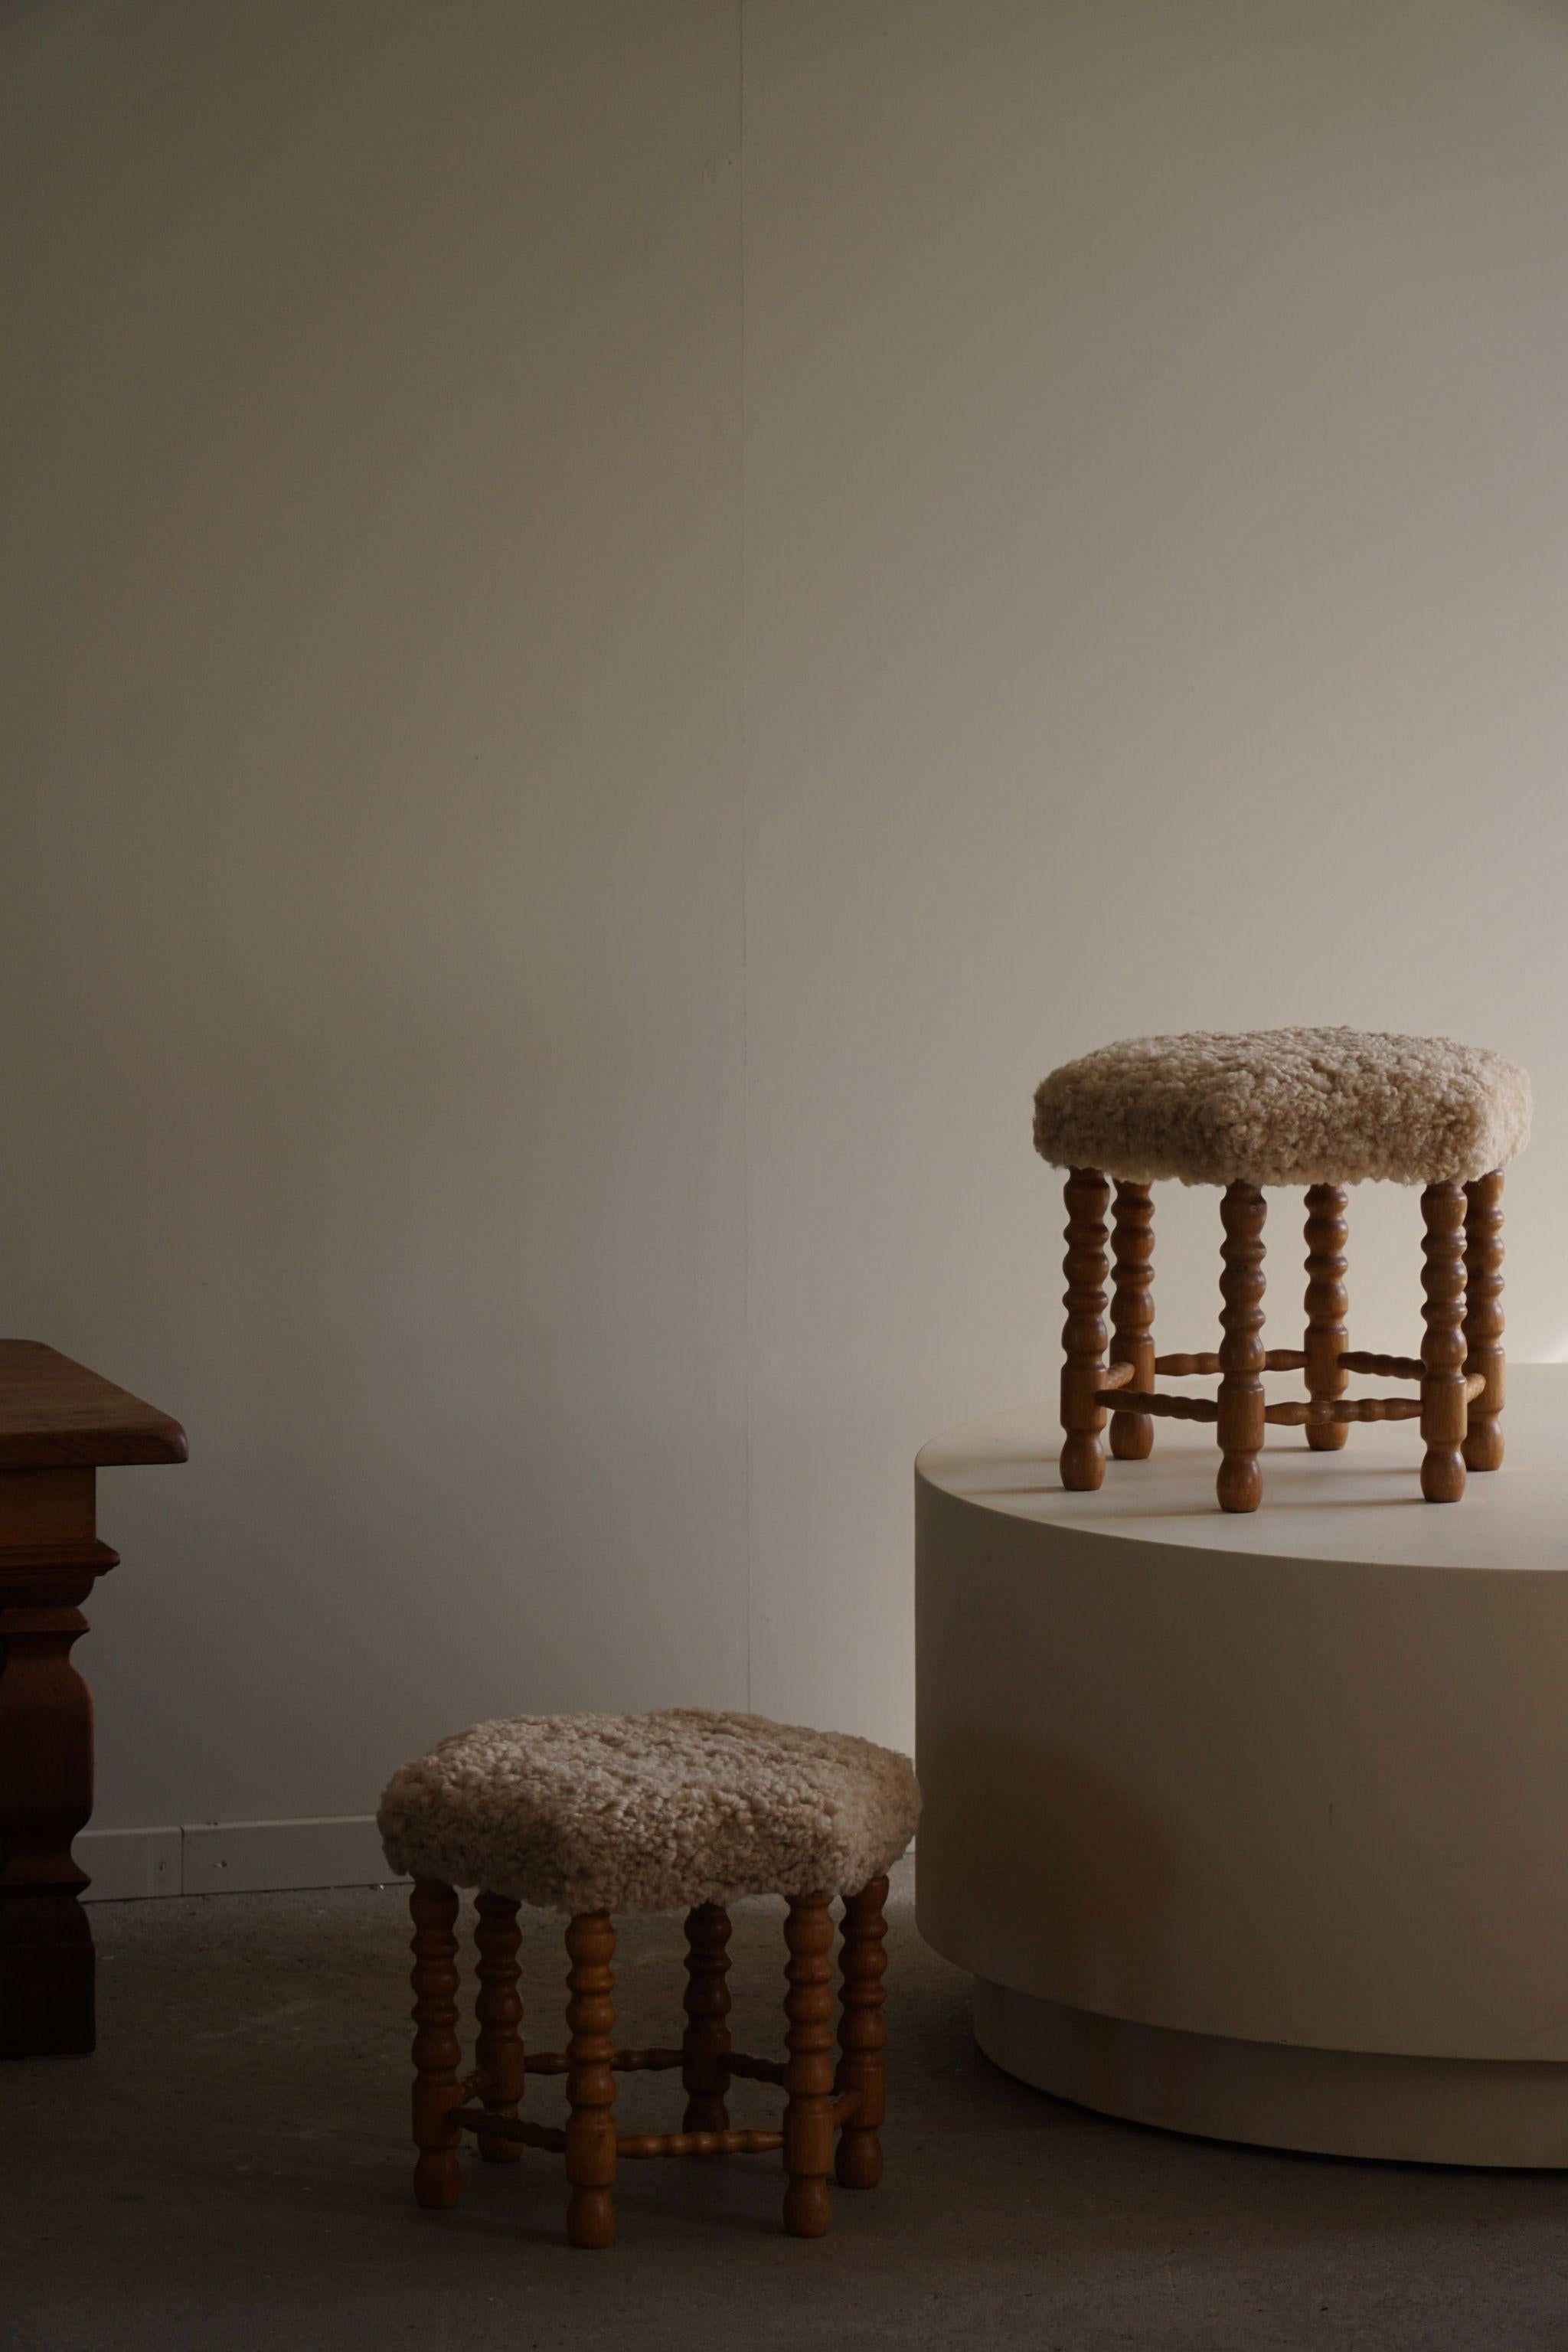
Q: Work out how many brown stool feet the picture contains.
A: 12